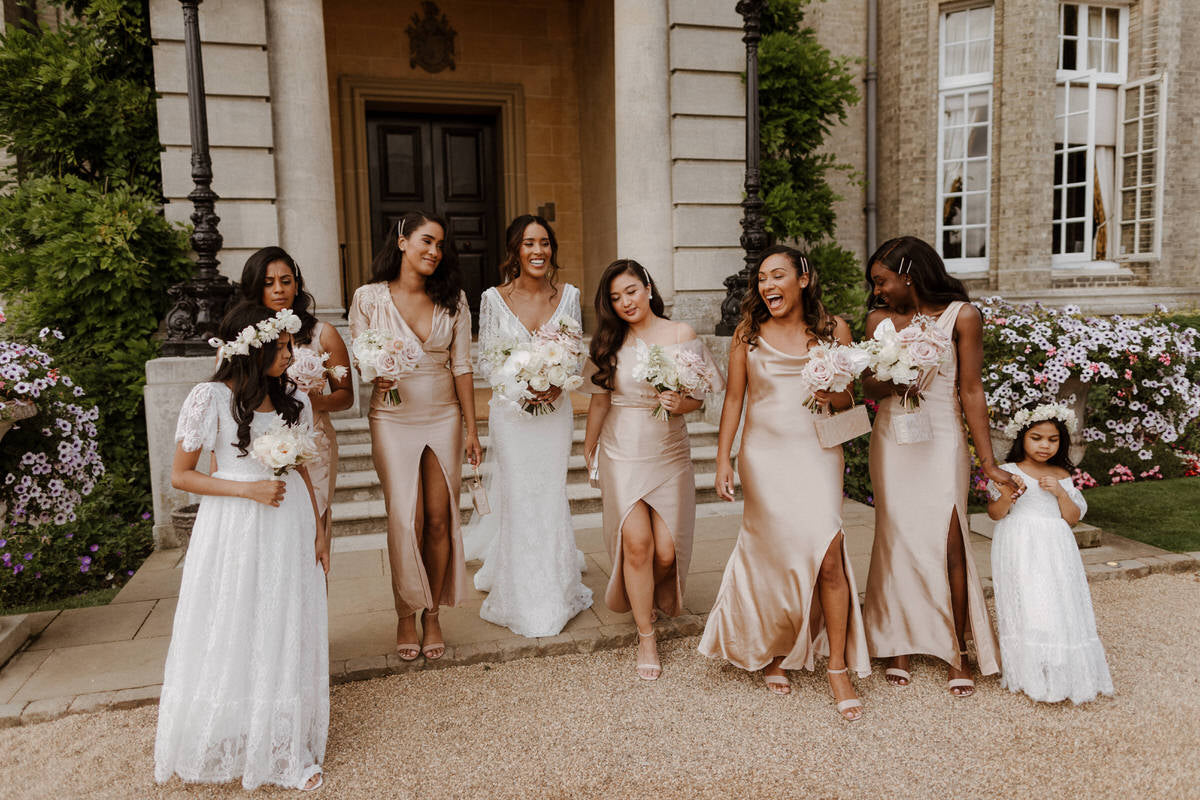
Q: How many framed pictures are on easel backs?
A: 0